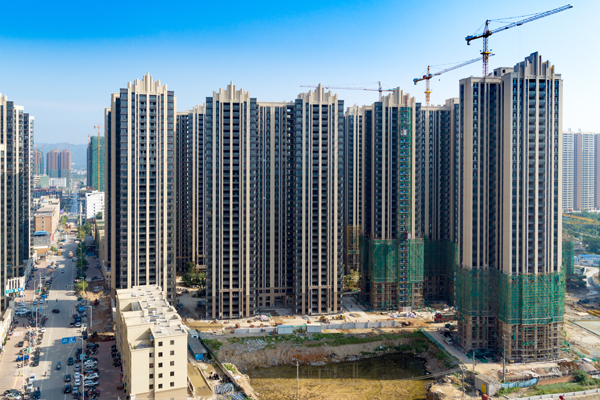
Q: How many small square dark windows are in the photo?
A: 14